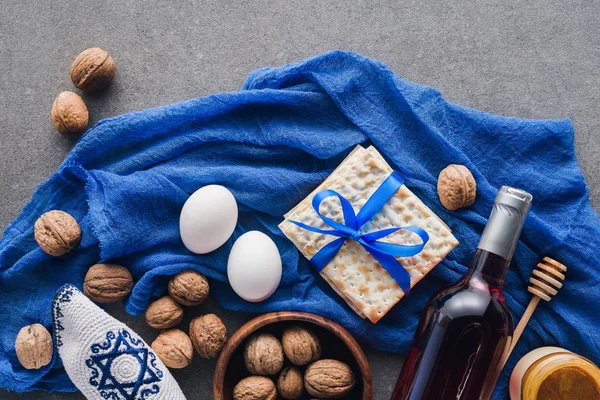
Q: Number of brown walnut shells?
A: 15